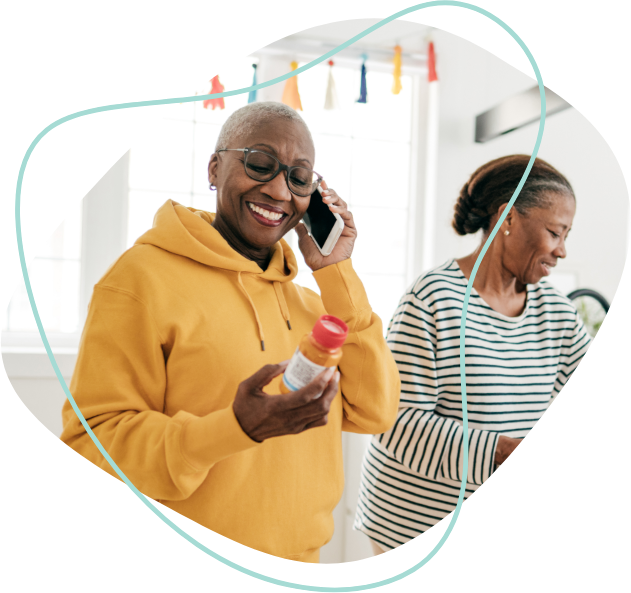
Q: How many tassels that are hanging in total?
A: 7